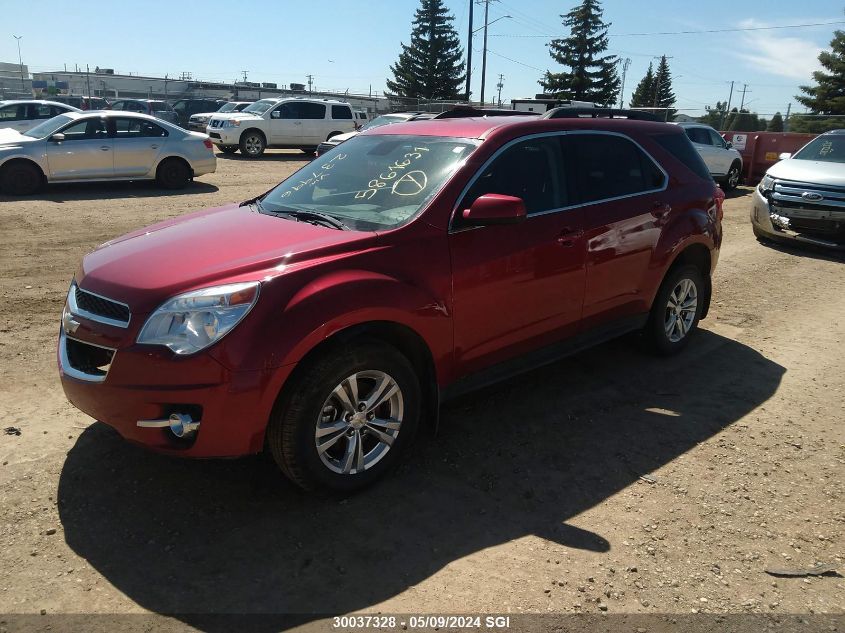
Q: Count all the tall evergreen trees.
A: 5